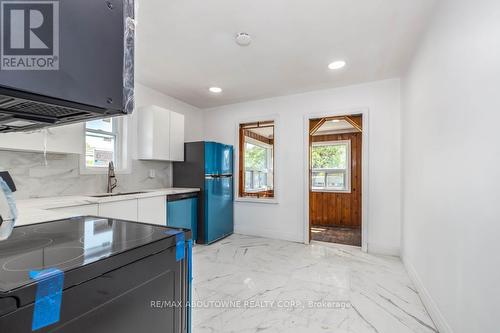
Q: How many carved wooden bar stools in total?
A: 0